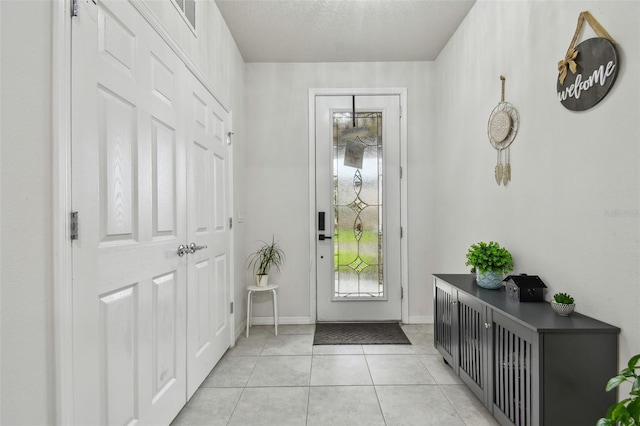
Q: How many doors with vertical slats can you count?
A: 3